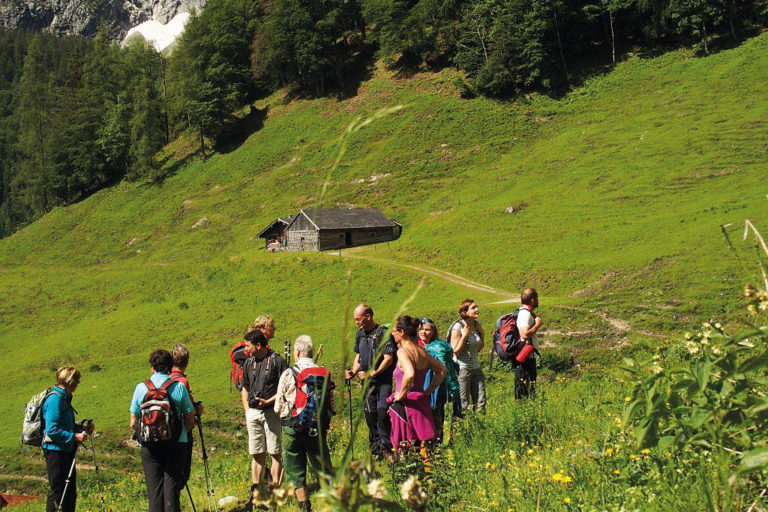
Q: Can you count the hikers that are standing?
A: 11